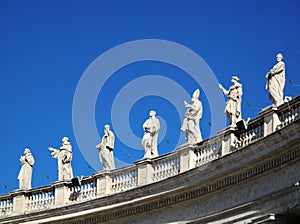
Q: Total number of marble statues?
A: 7